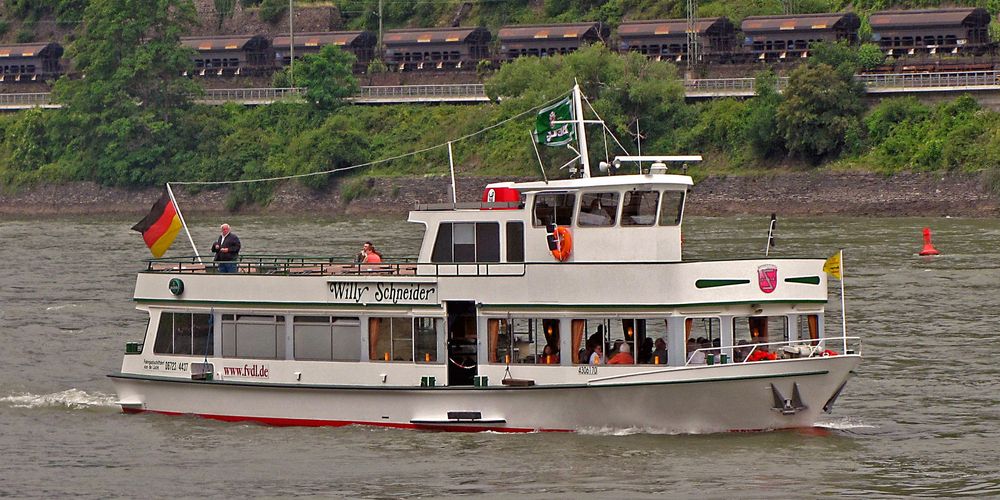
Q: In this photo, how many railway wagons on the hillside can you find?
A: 8